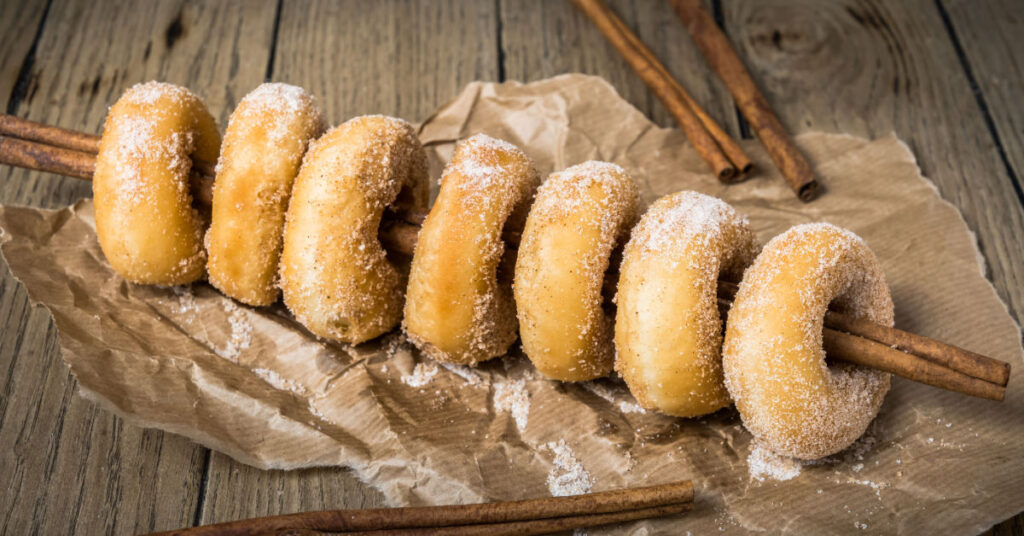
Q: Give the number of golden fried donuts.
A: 7